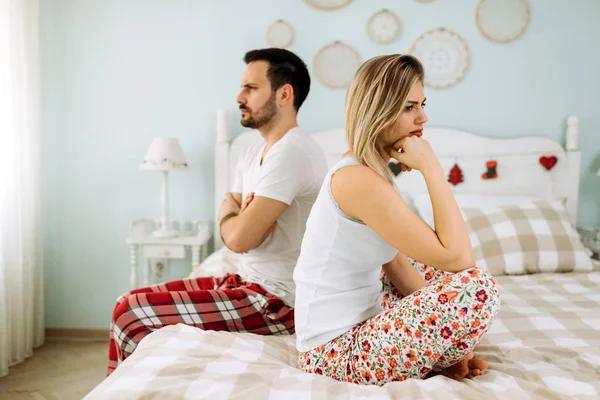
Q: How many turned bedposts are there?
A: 2